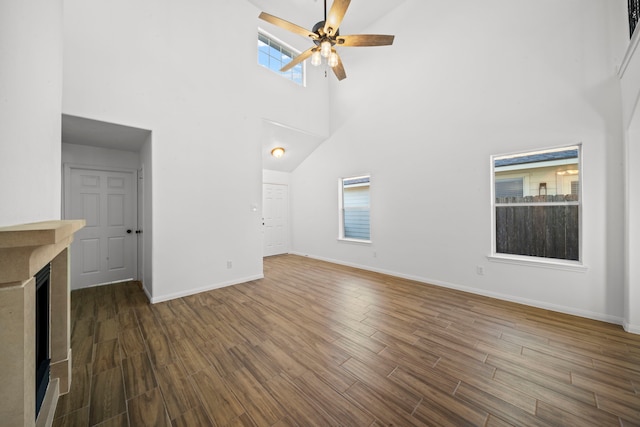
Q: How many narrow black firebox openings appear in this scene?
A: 1